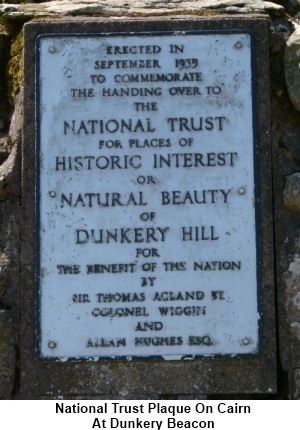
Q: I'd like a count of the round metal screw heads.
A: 6